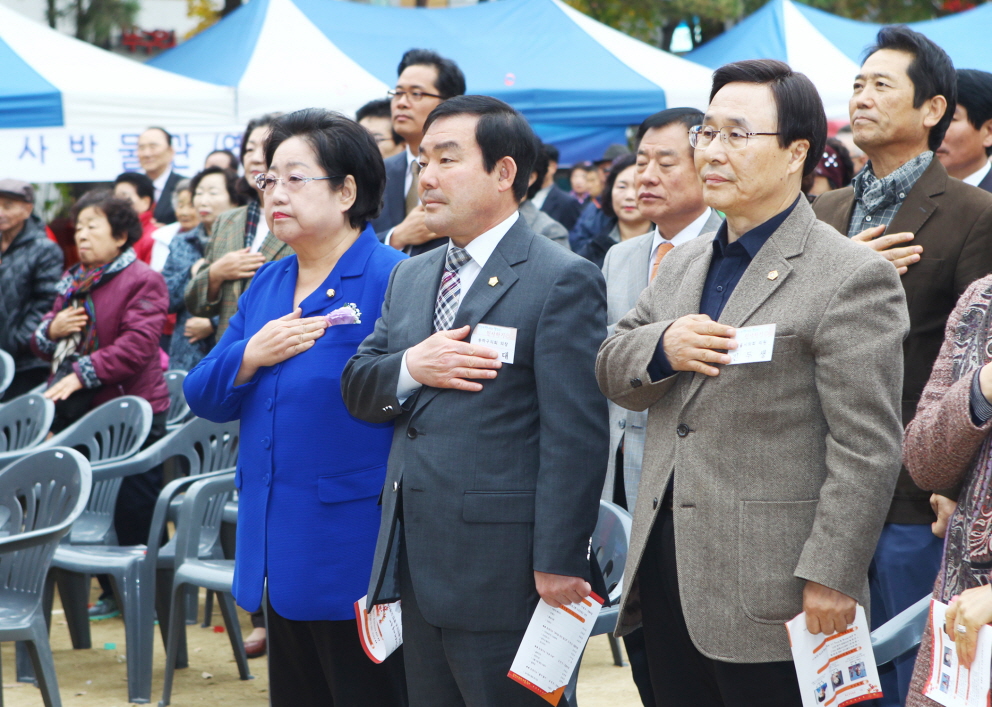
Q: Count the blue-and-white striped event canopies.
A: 3